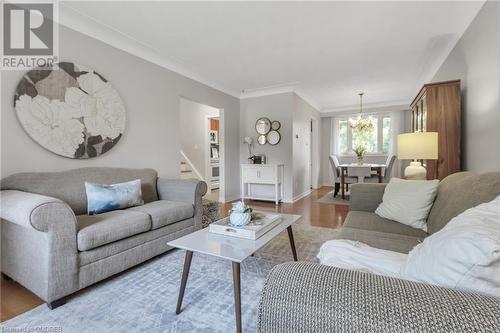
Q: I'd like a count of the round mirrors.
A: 4